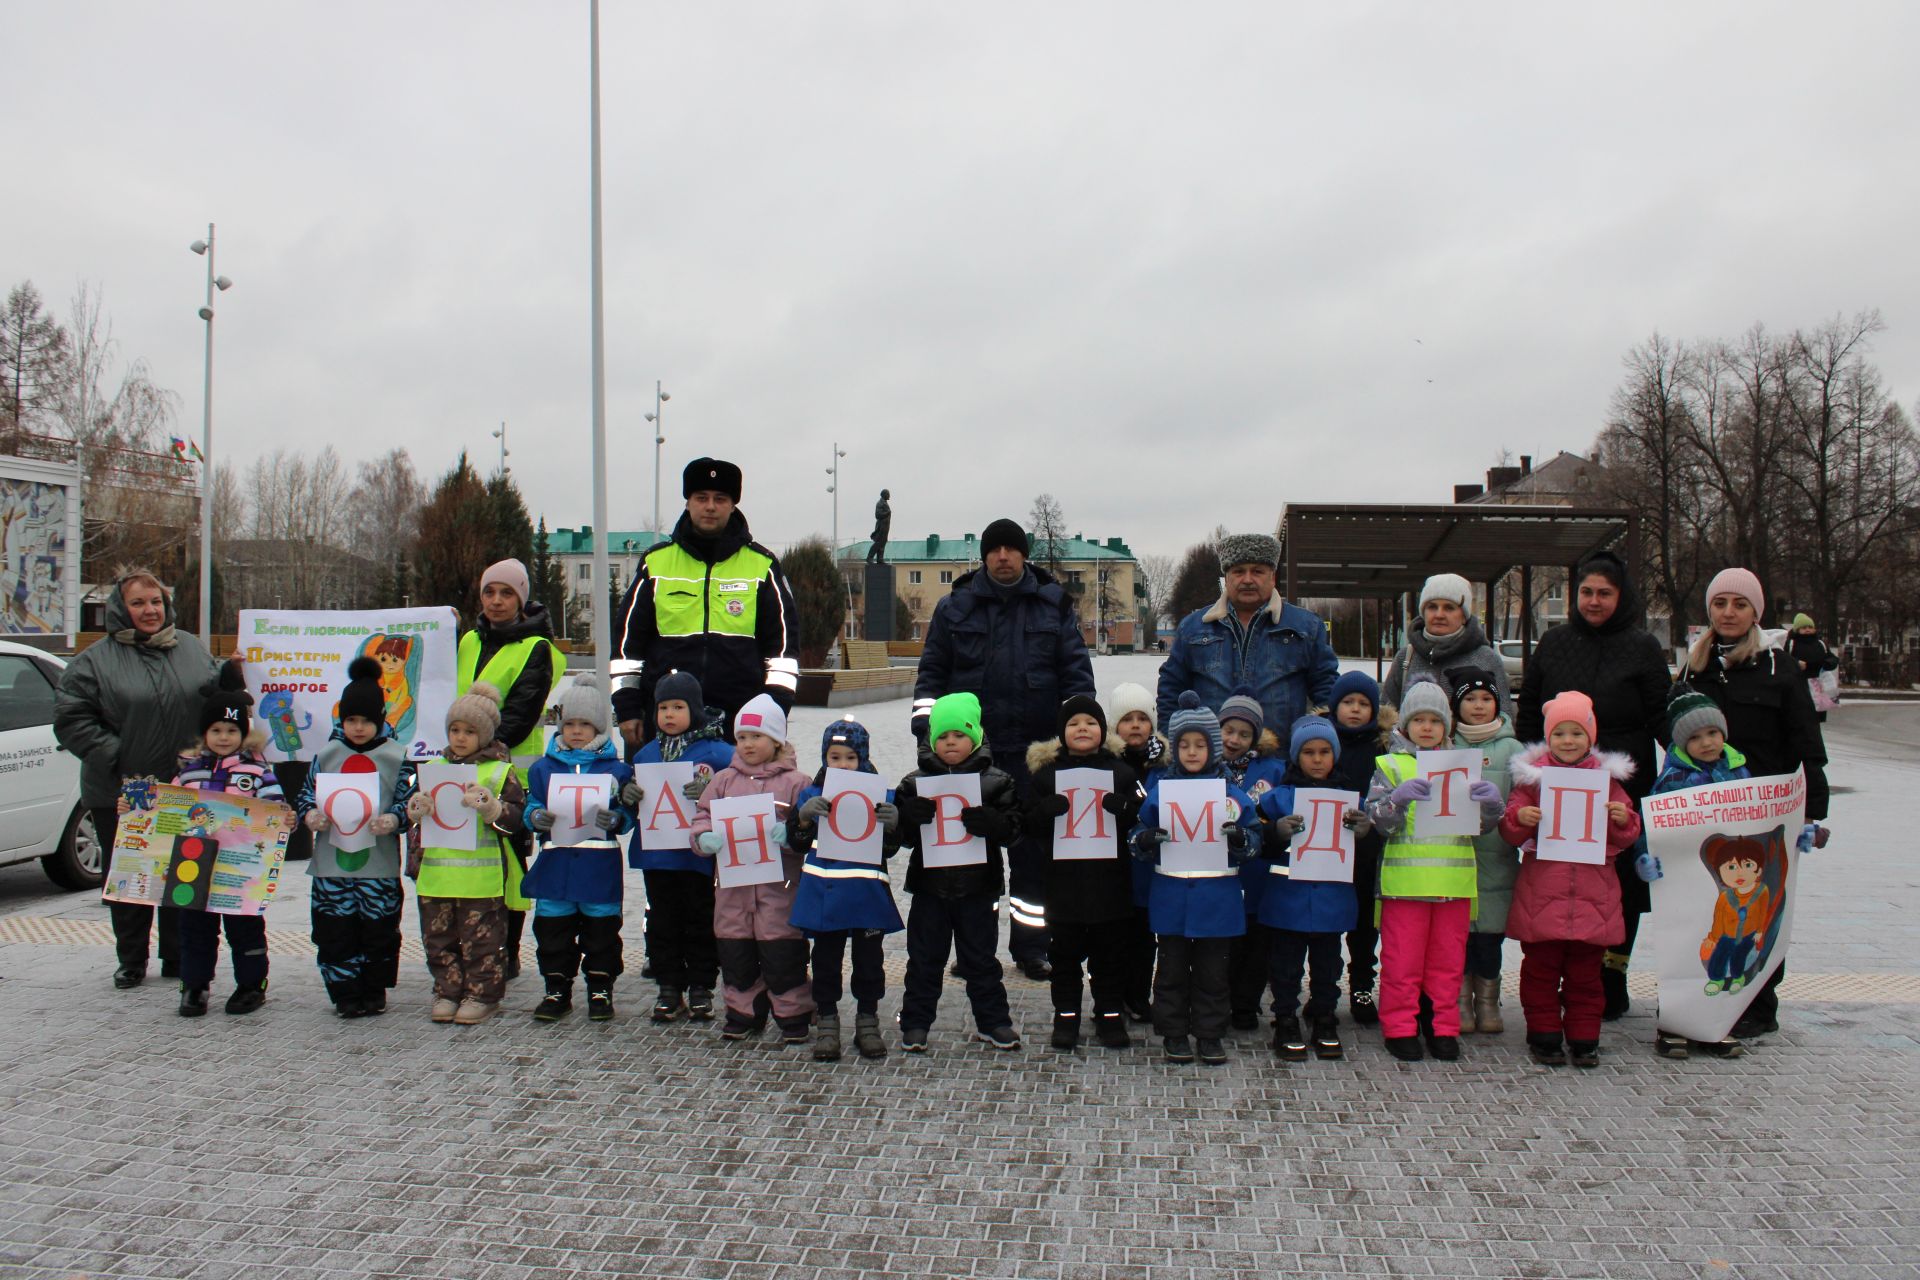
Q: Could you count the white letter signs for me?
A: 12